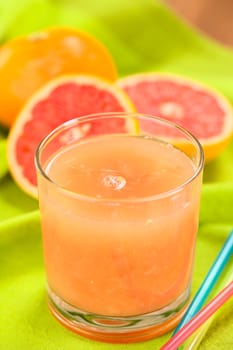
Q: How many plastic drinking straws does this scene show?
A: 3